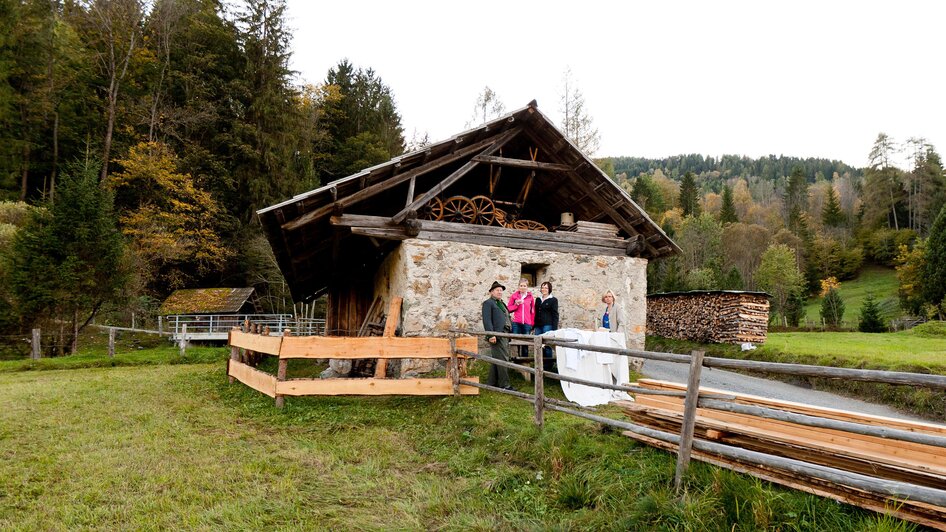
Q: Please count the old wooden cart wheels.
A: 5